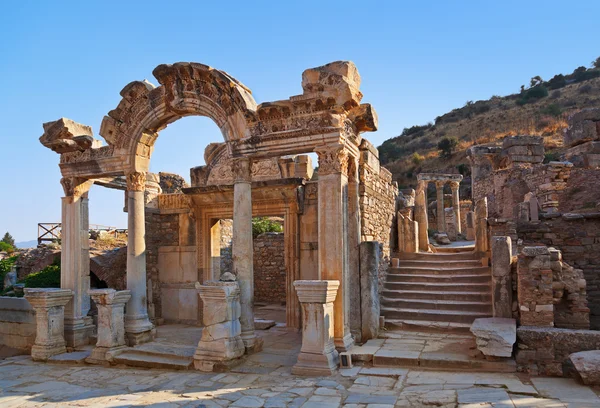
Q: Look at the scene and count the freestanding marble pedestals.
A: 4